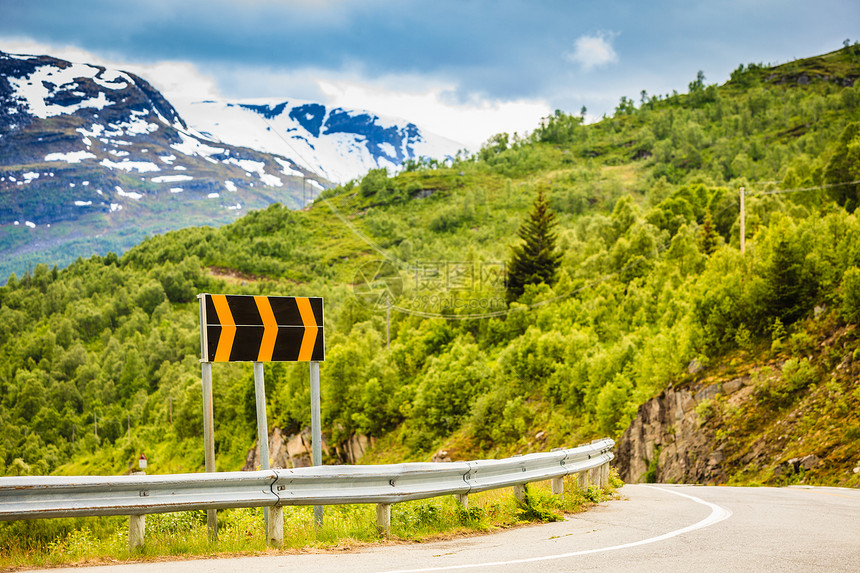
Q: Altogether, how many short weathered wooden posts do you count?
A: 9